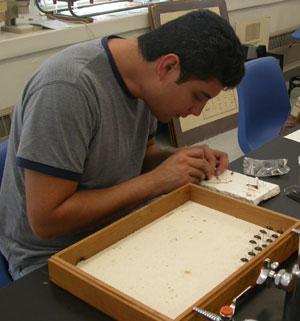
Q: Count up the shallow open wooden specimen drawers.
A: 1